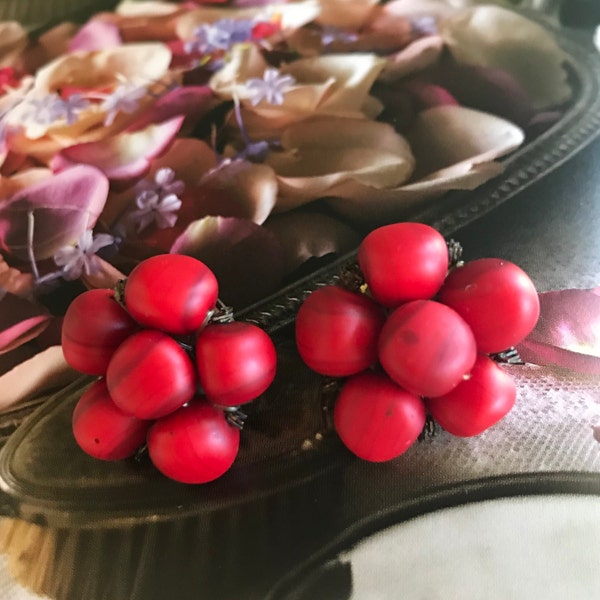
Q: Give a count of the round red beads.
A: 12